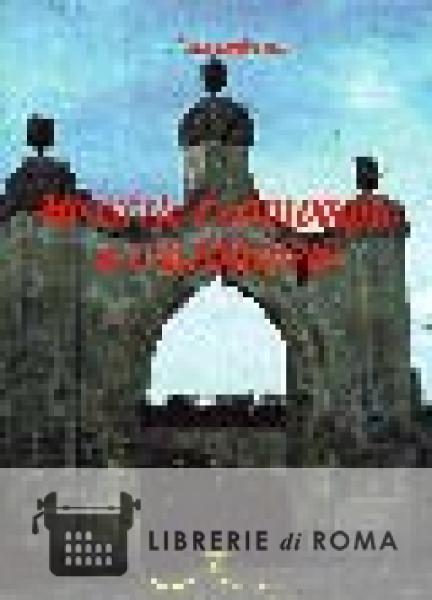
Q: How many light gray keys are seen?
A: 13